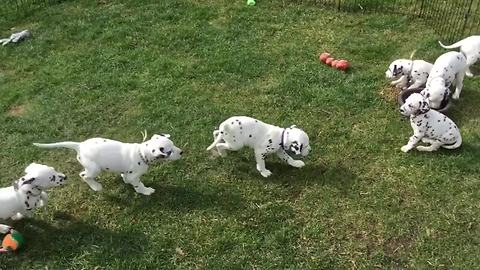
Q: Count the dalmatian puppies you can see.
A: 7